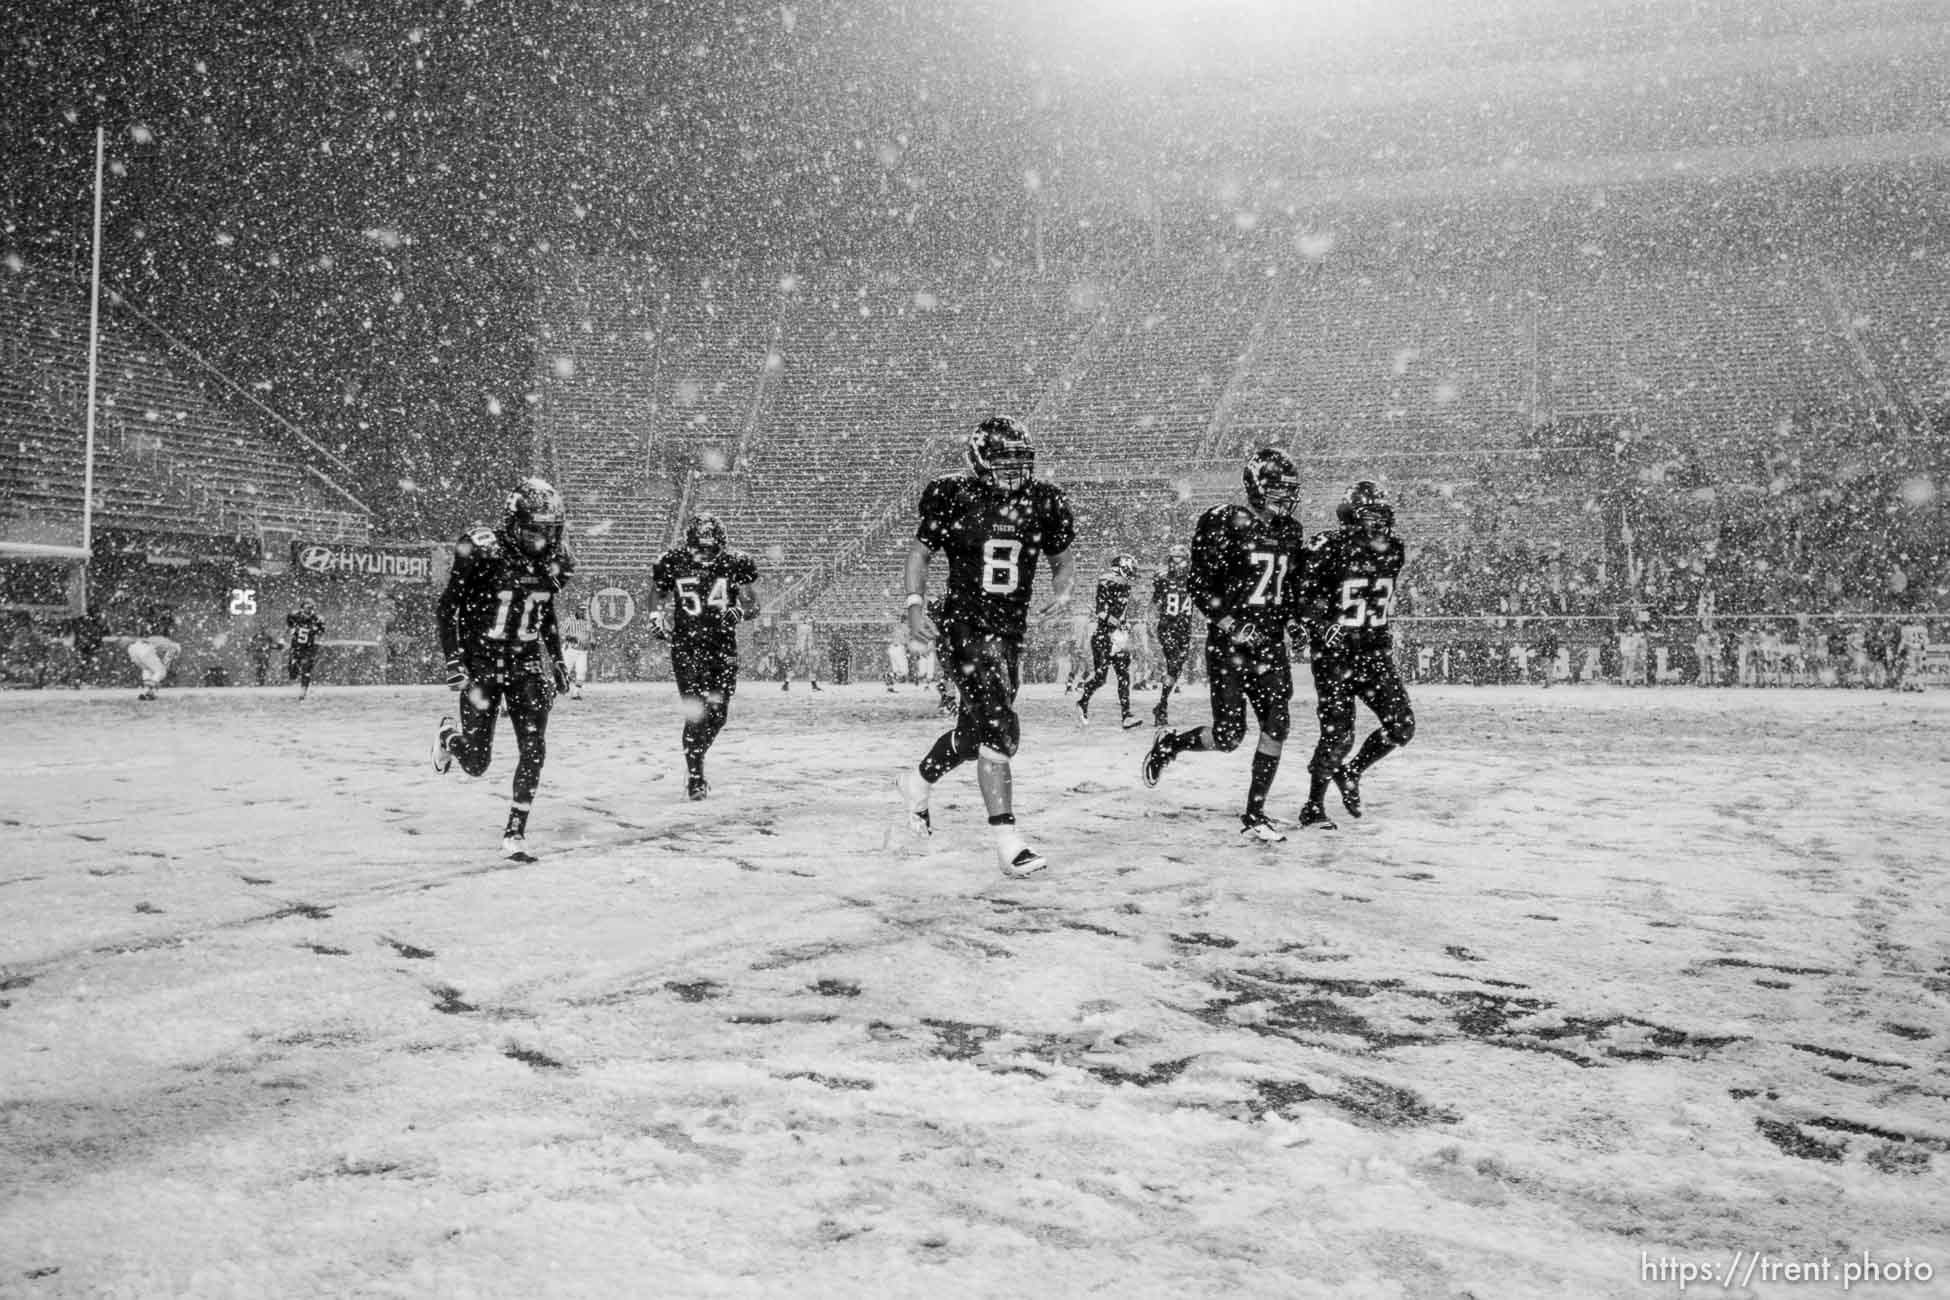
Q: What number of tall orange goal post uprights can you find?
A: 0